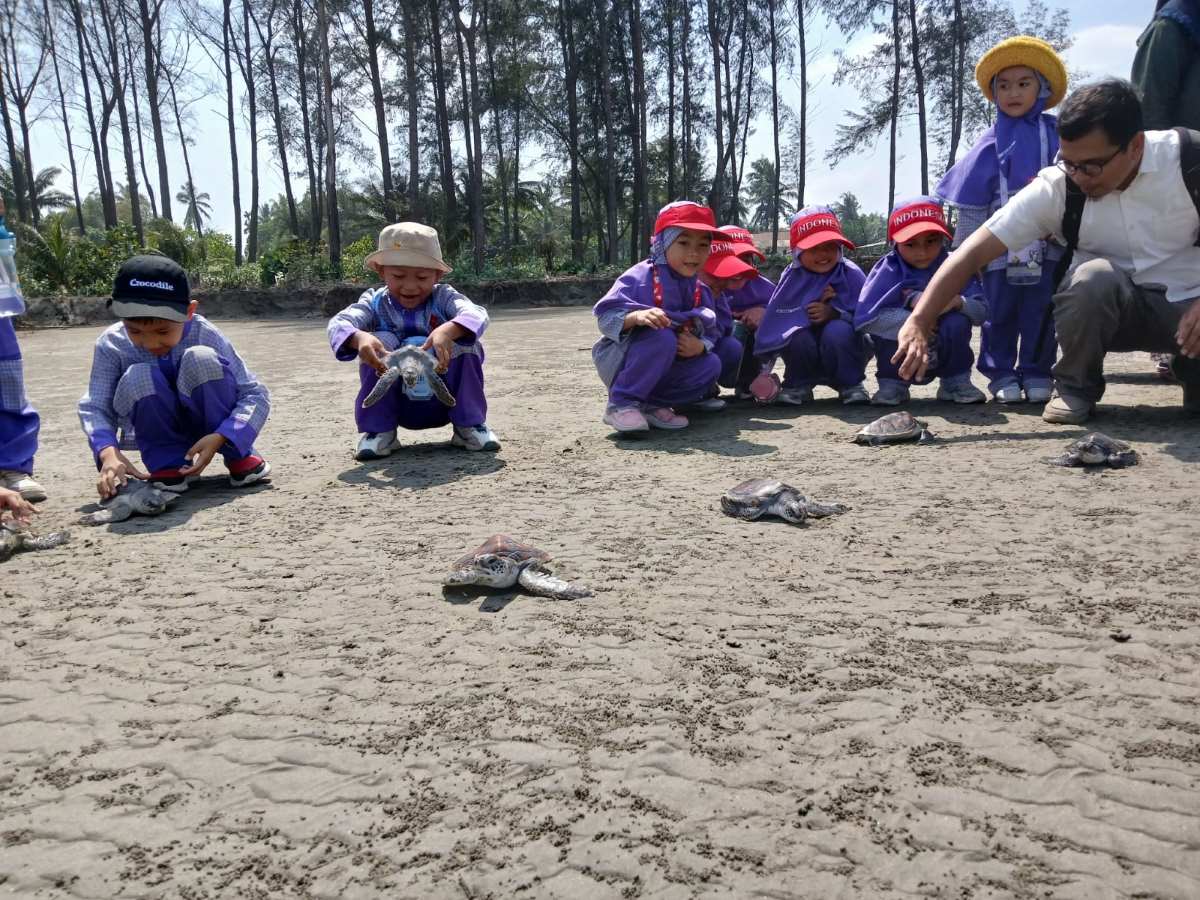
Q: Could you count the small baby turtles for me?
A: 7